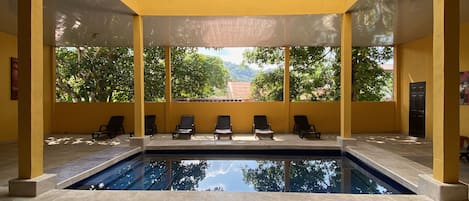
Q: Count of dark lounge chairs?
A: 6